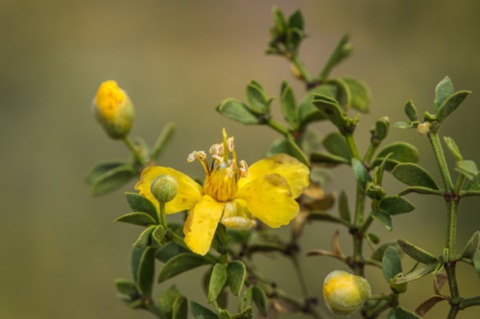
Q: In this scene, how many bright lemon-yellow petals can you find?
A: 4